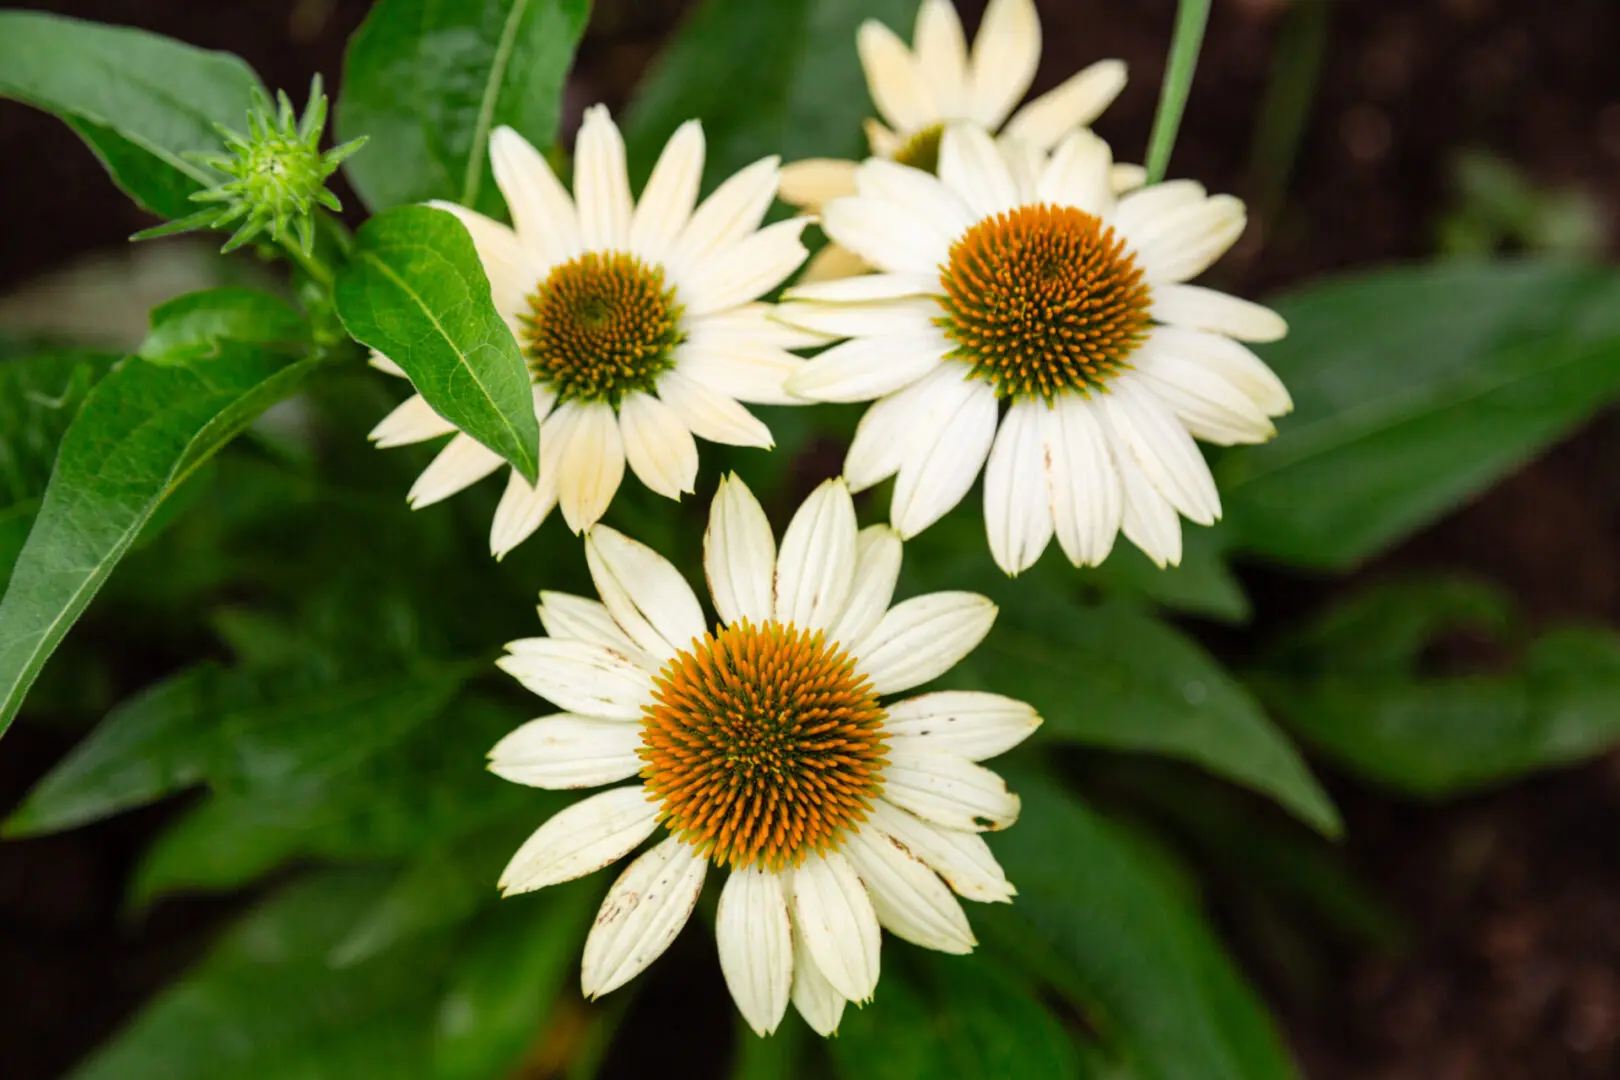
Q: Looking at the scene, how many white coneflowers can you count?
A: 4